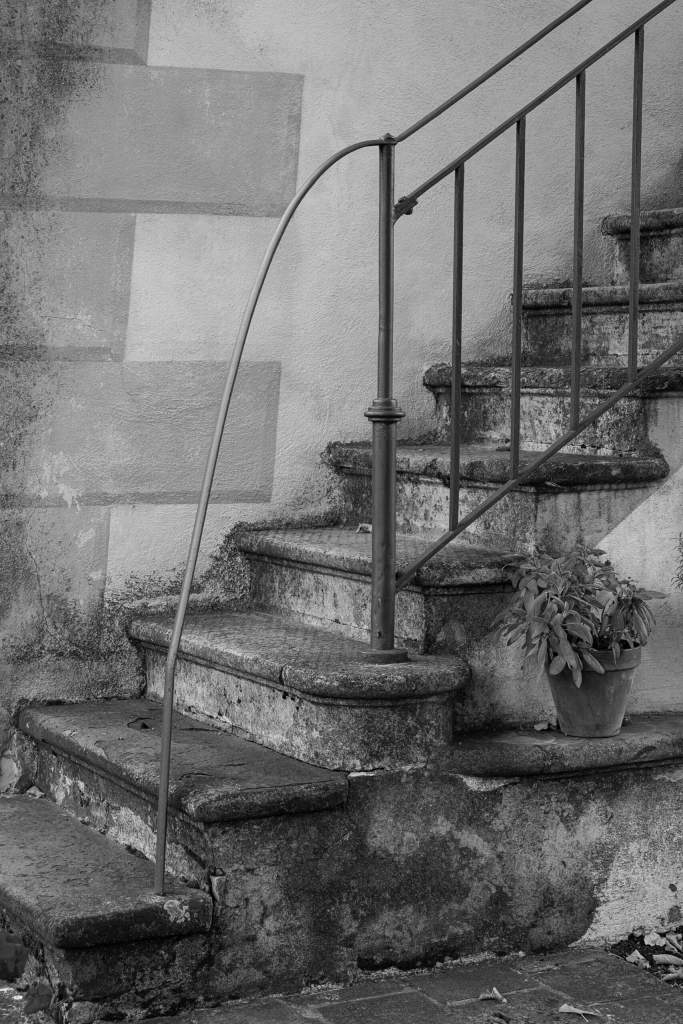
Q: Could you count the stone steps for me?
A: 8